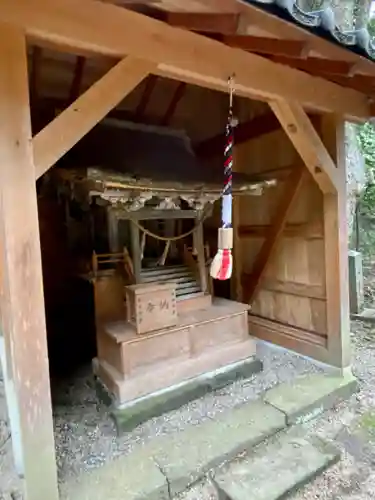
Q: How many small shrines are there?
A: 1